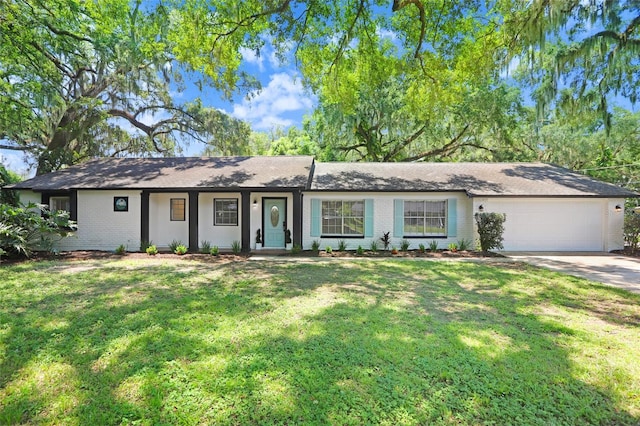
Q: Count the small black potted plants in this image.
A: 2